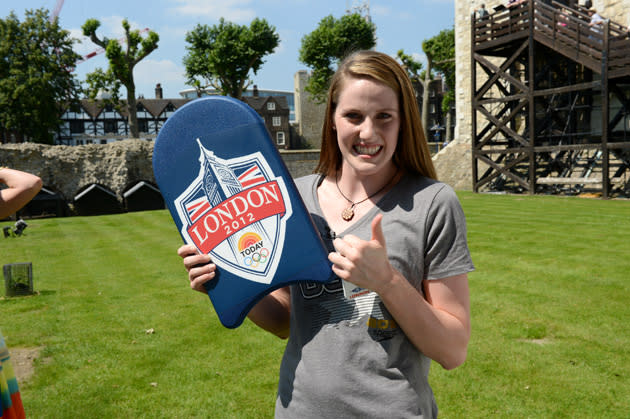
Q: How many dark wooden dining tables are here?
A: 0